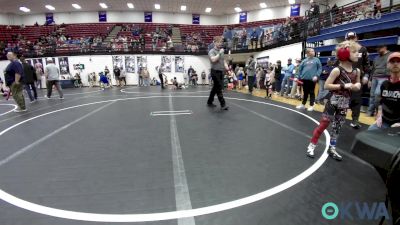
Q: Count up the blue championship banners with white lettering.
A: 6